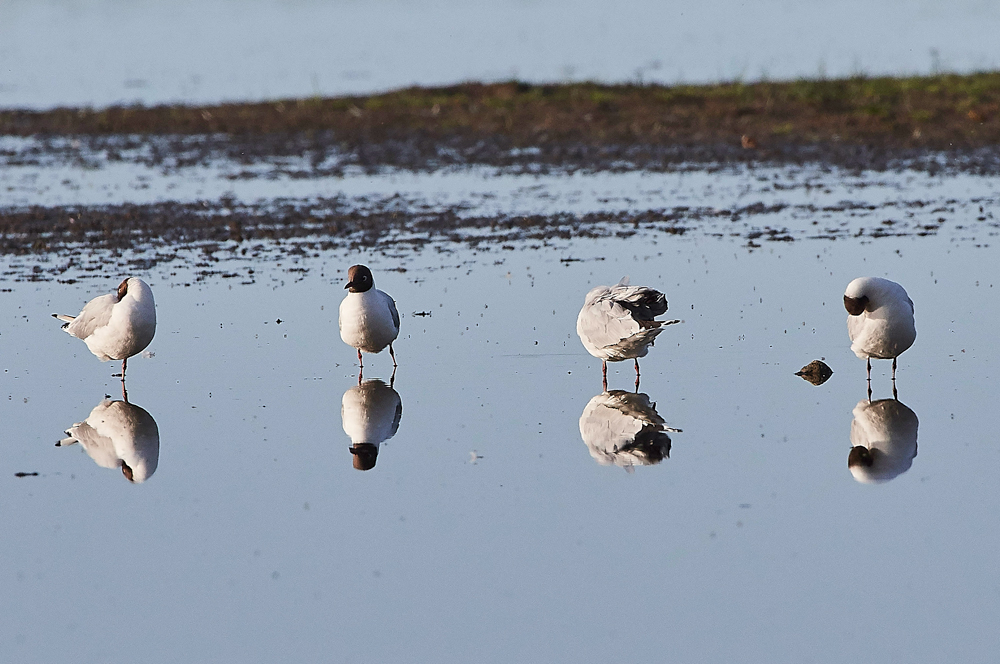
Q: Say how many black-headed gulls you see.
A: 4